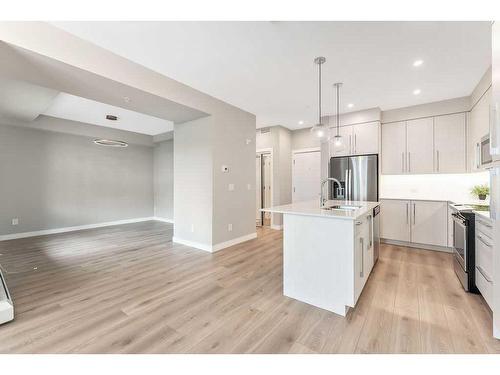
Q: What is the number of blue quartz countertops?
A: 0